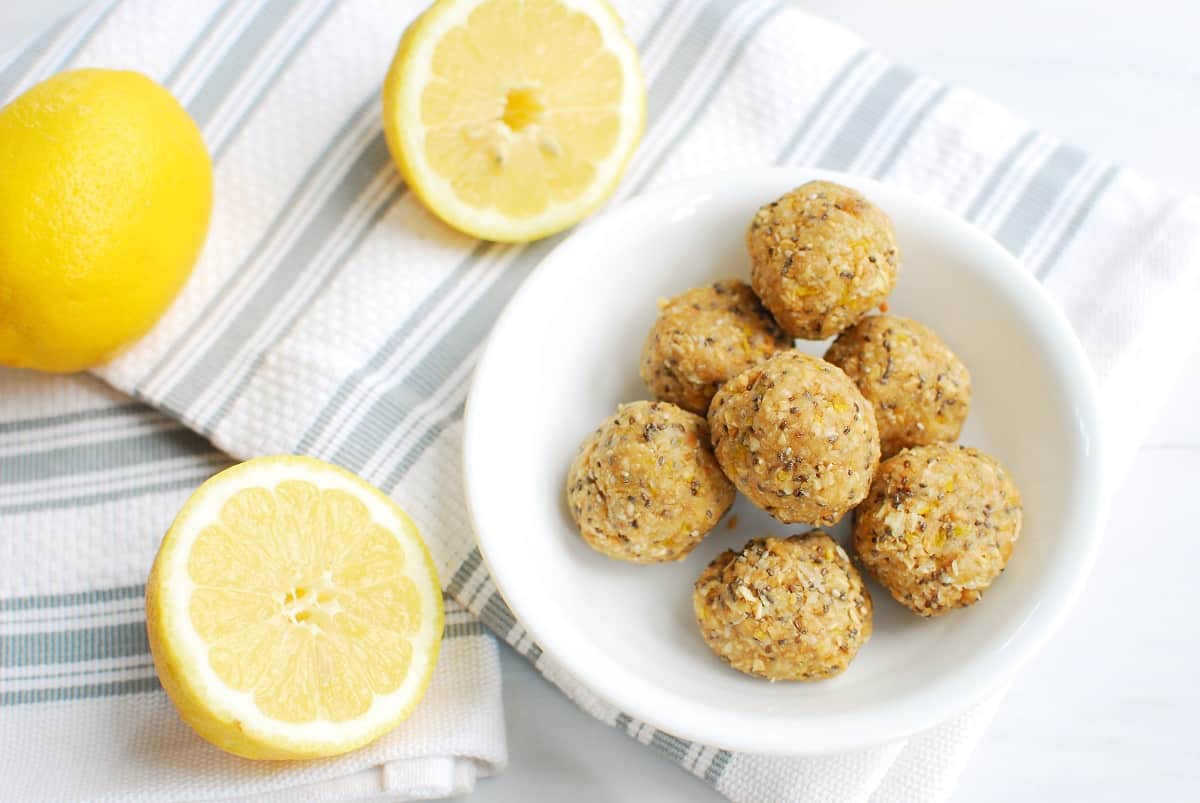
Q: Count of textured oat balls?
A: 7